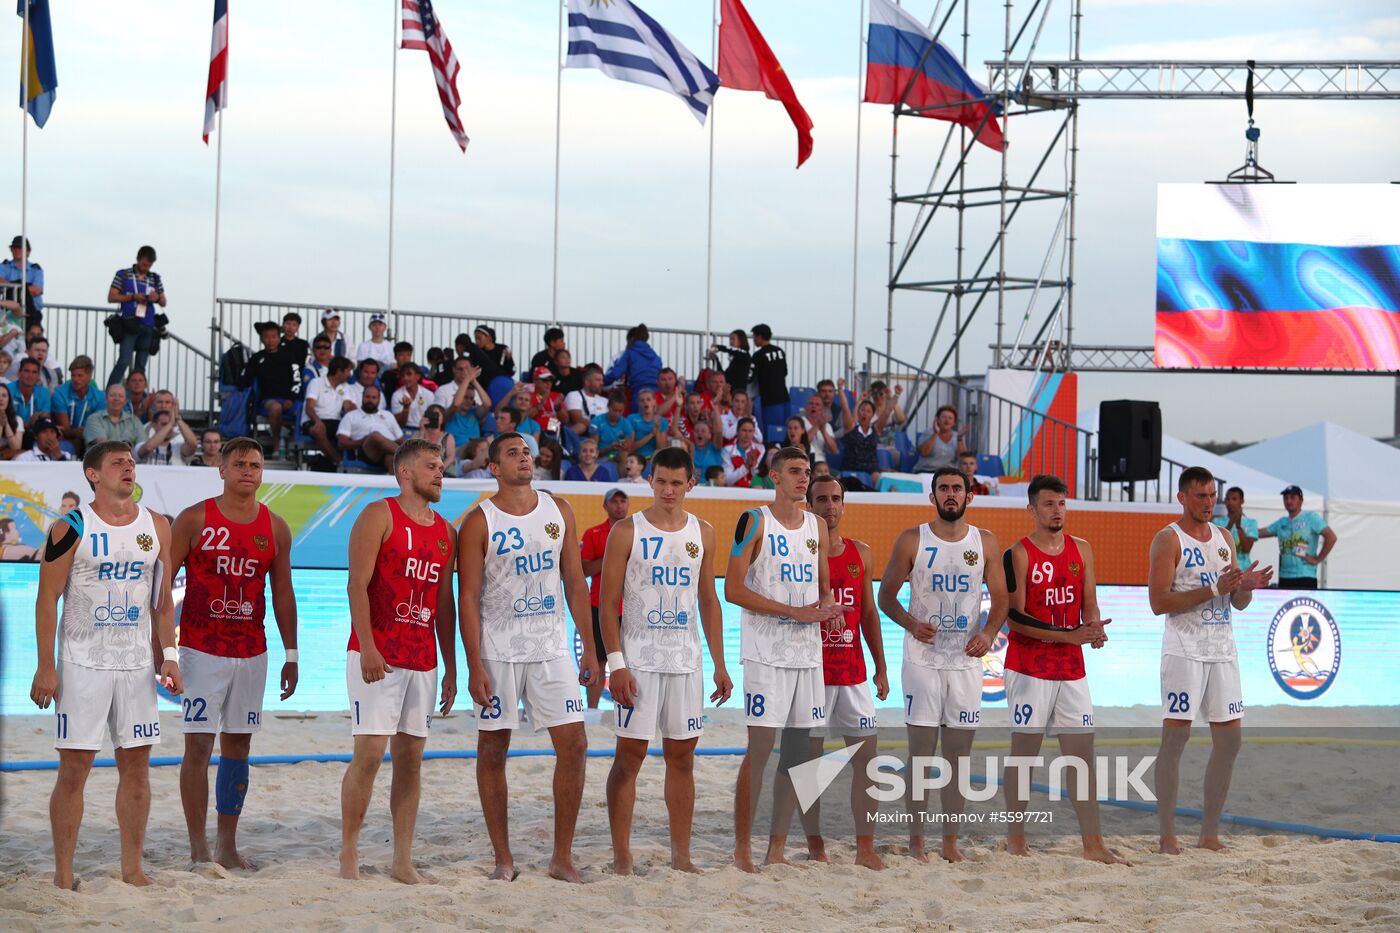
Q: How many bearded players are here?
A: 3